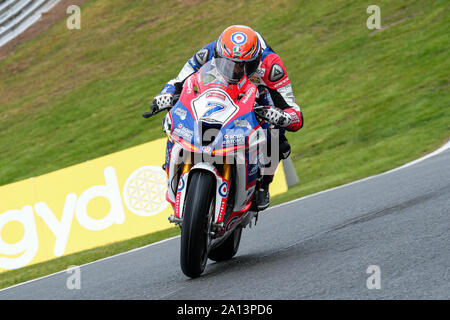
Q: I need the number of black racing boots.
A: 1